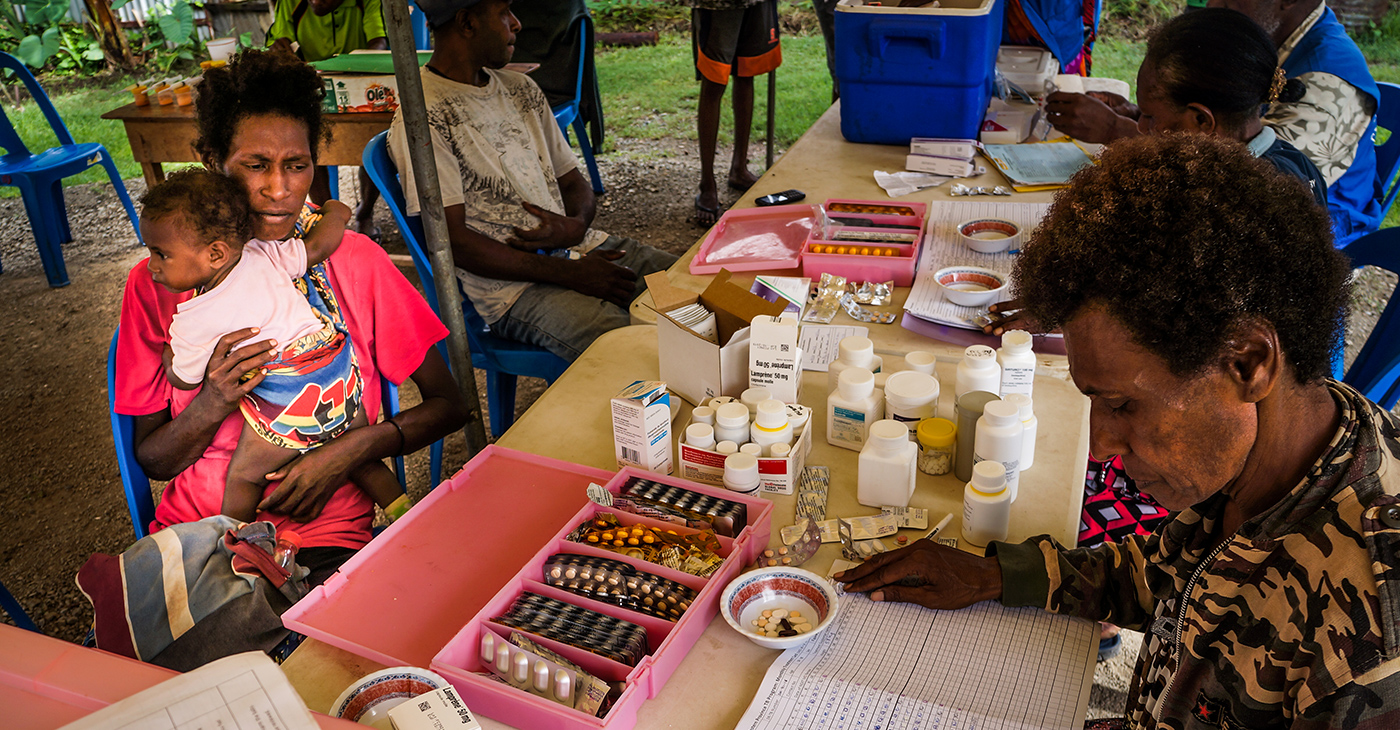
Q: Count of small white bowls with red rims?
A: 4